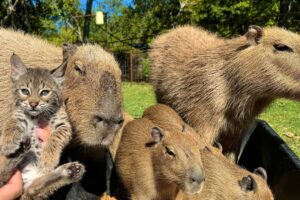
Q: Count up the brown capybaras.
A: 5